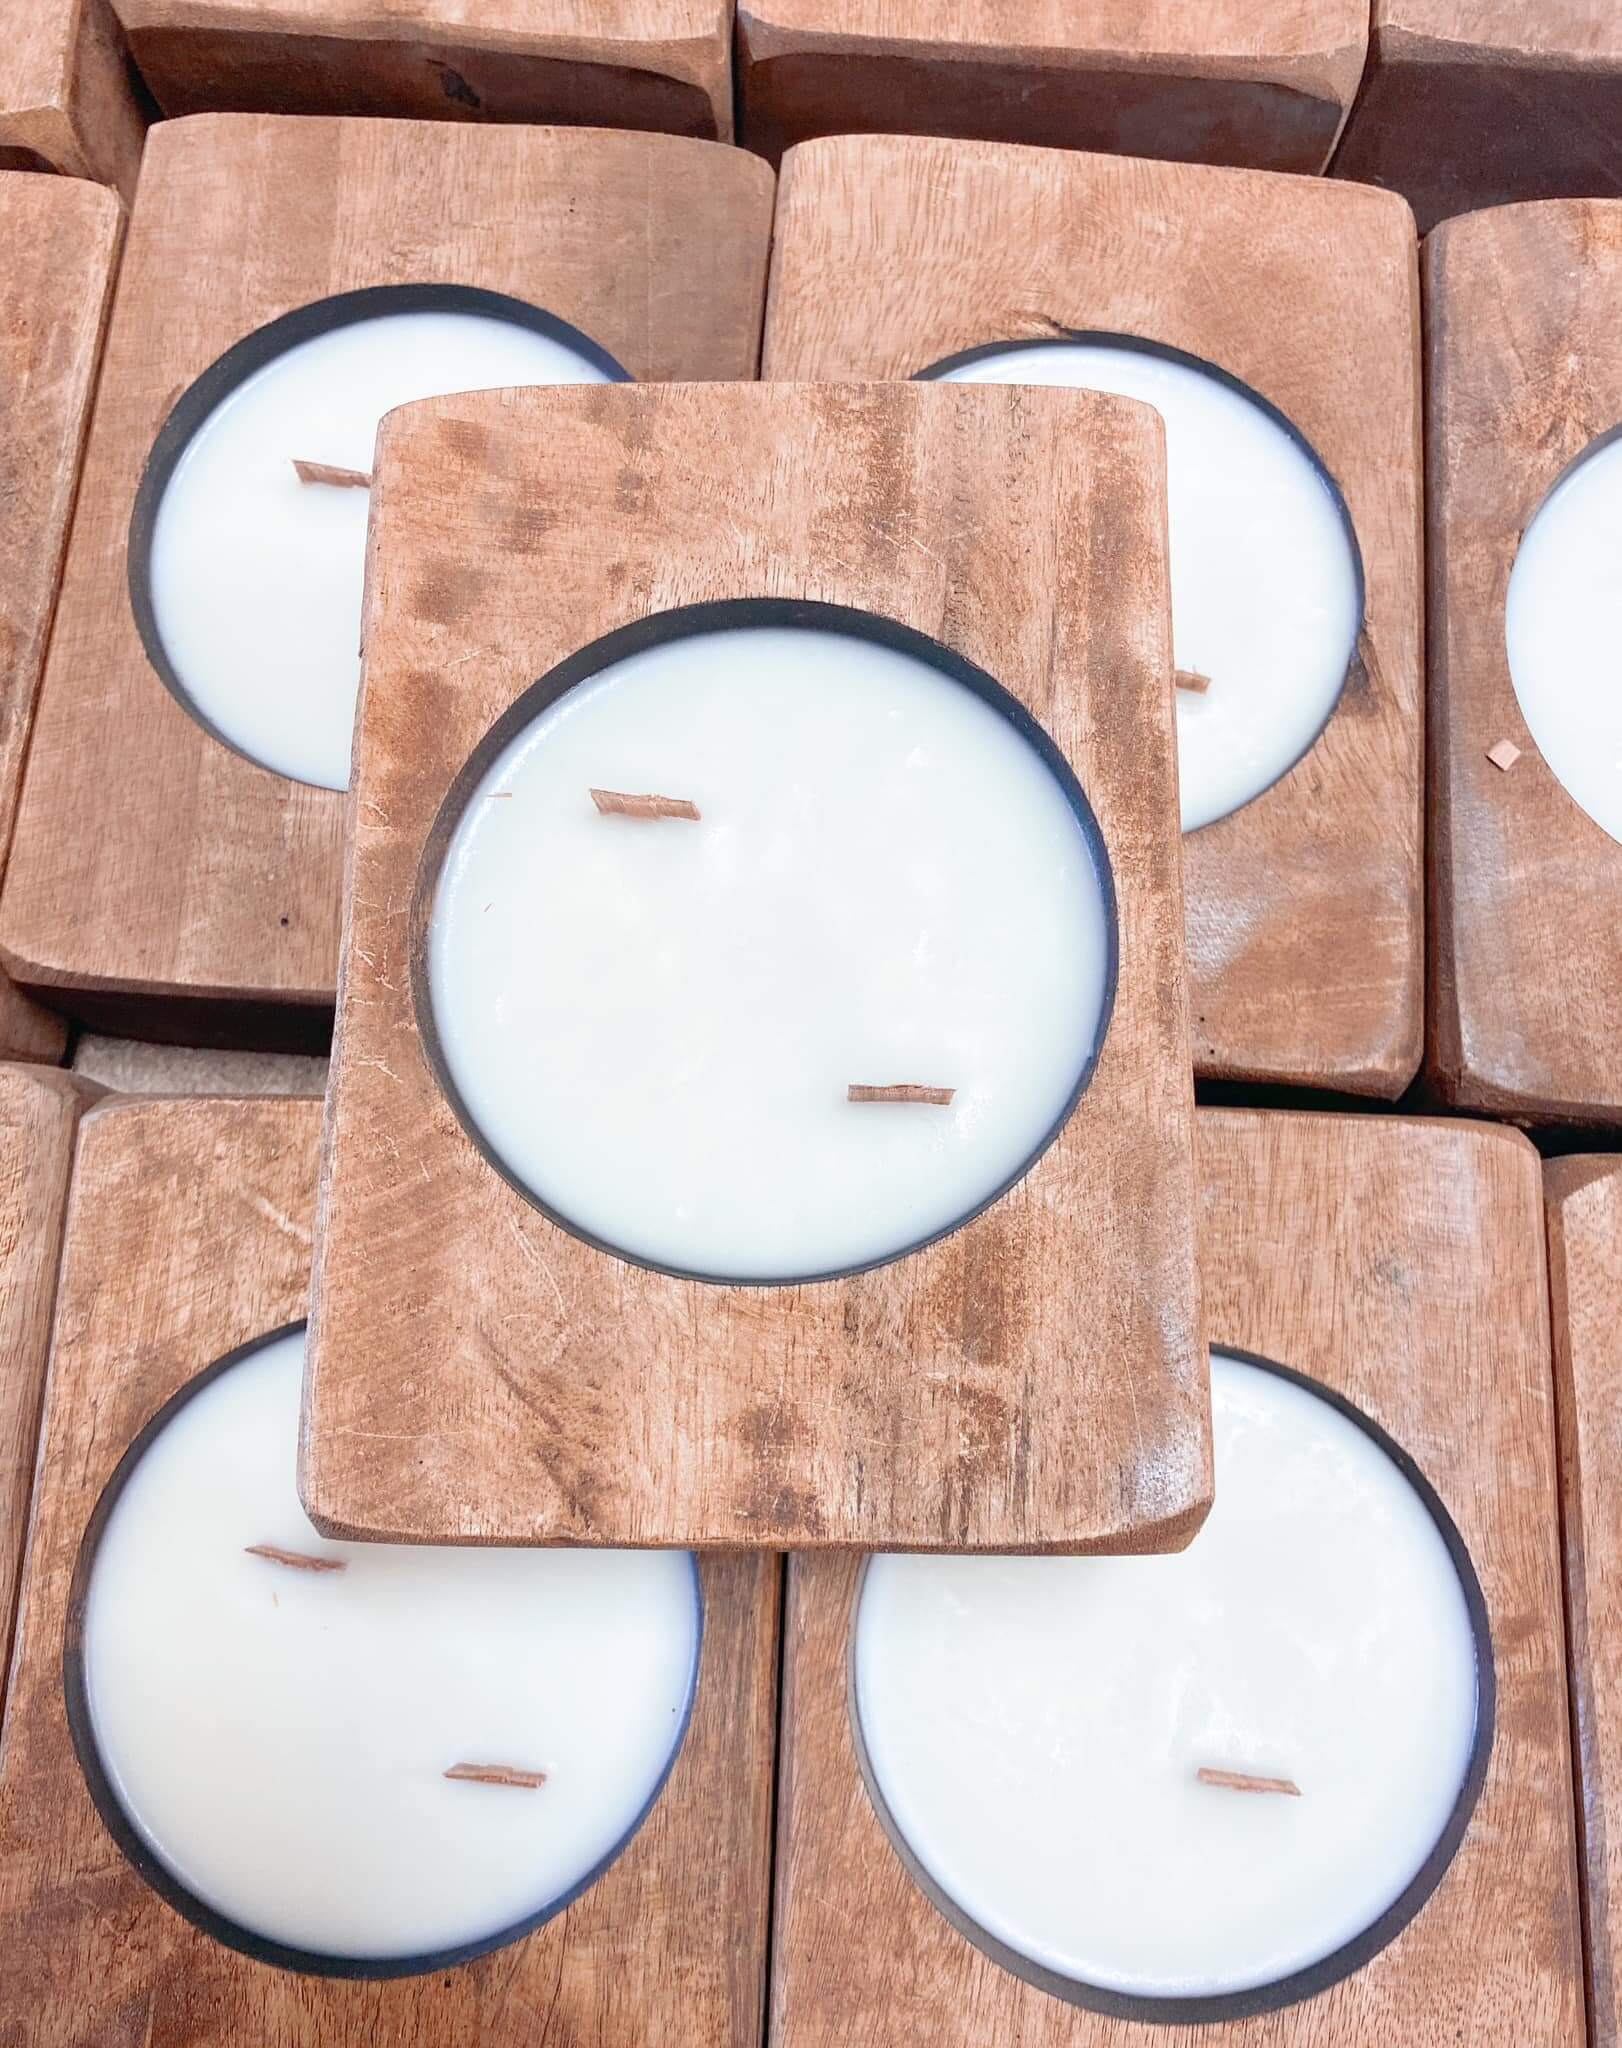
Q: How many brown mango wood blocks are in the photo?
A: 13